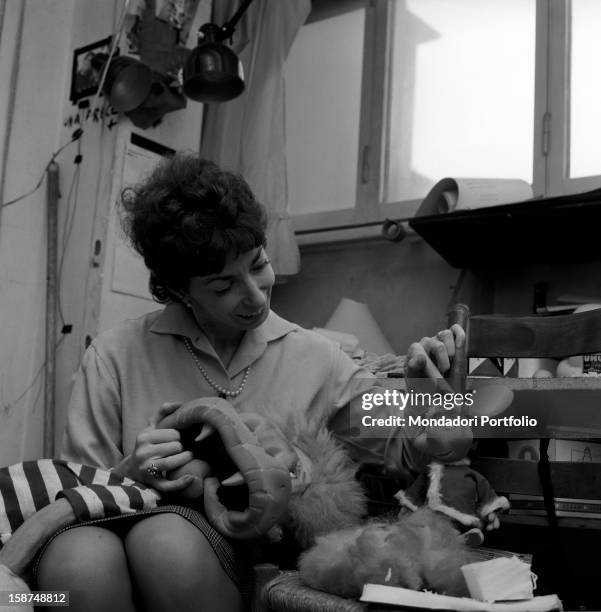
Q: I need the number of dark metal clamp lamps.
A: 2